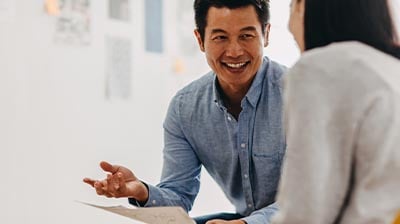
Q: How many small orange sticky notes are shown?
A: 2